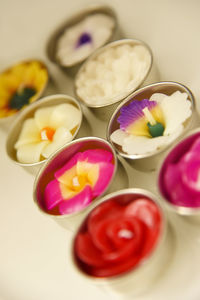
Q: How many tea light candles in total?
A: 8